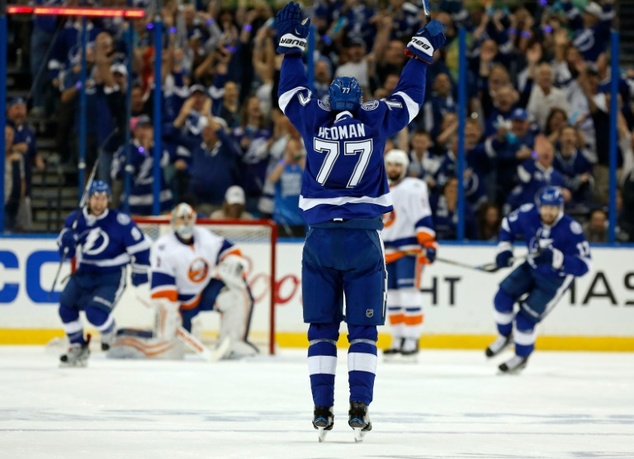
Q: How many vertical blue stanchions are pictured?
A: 7